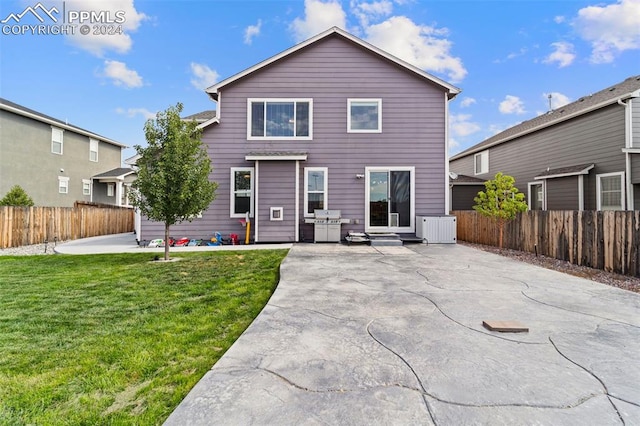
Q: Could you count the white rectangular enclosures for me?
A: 1